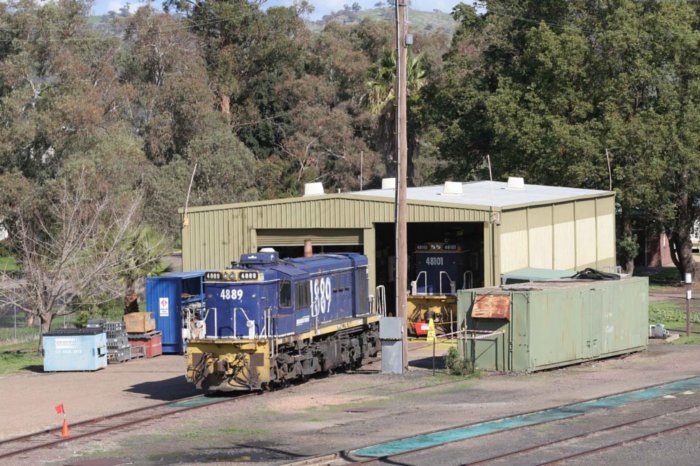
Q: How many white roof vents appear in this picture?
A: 4